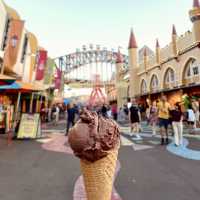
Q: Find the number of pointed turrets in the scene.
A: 6